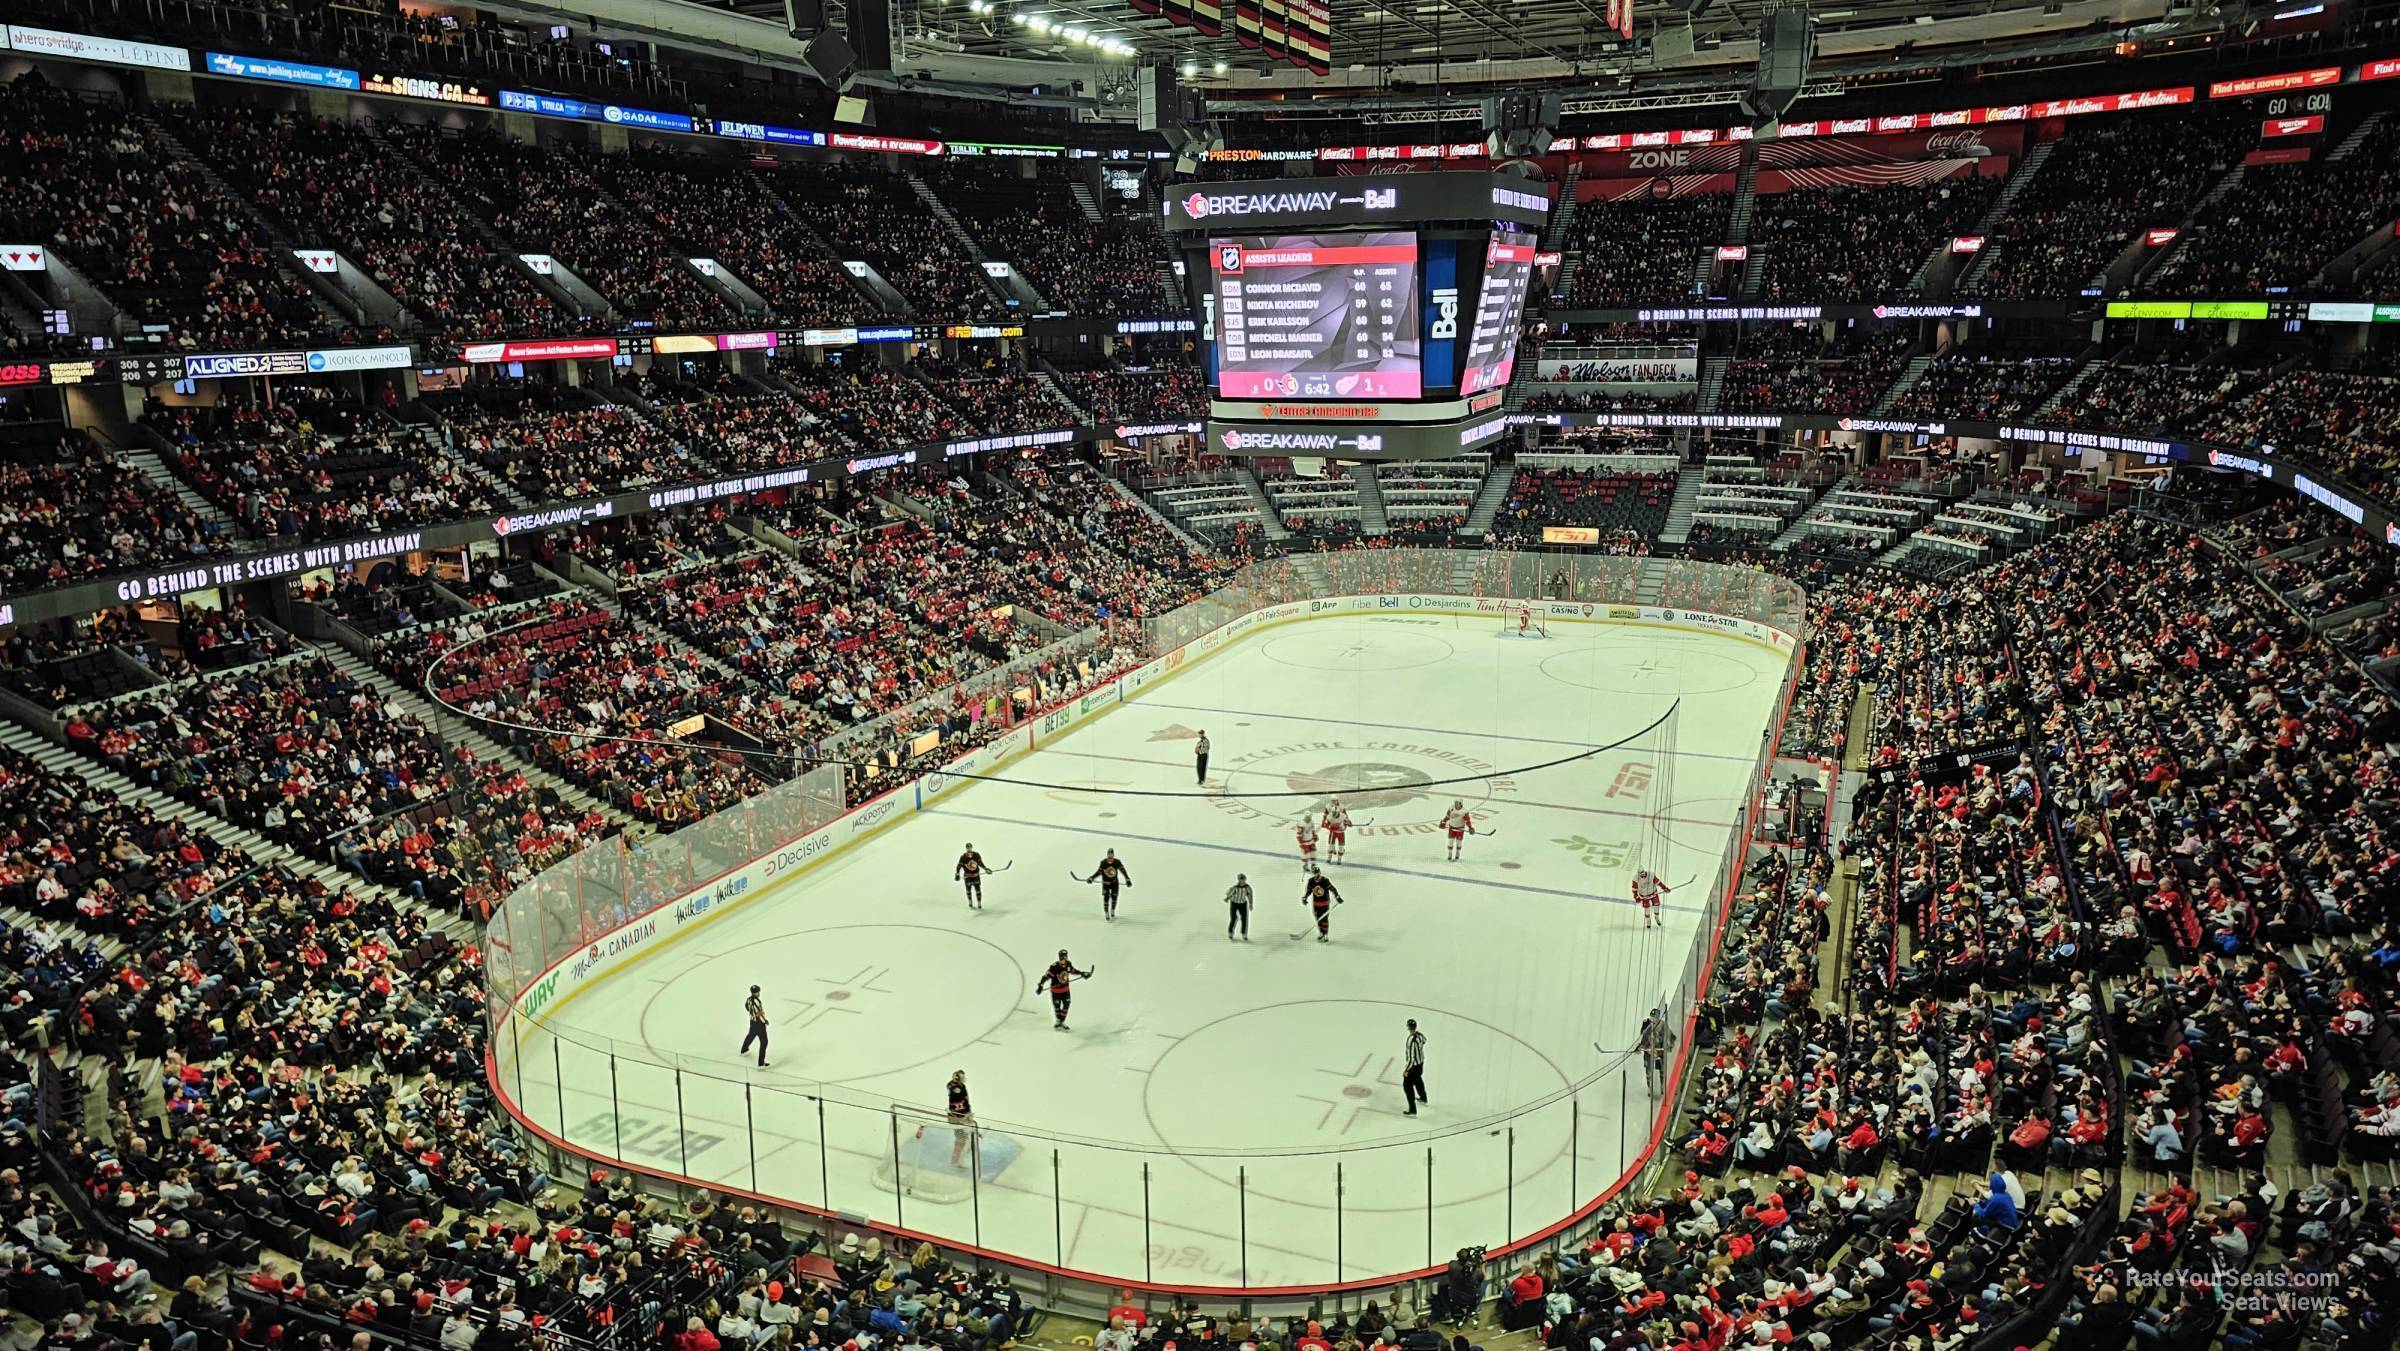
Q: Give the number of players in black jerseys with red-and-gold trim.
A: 6